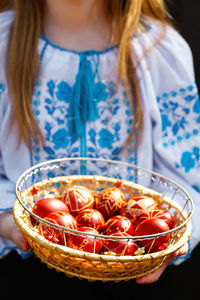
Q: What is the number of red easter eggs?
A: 11